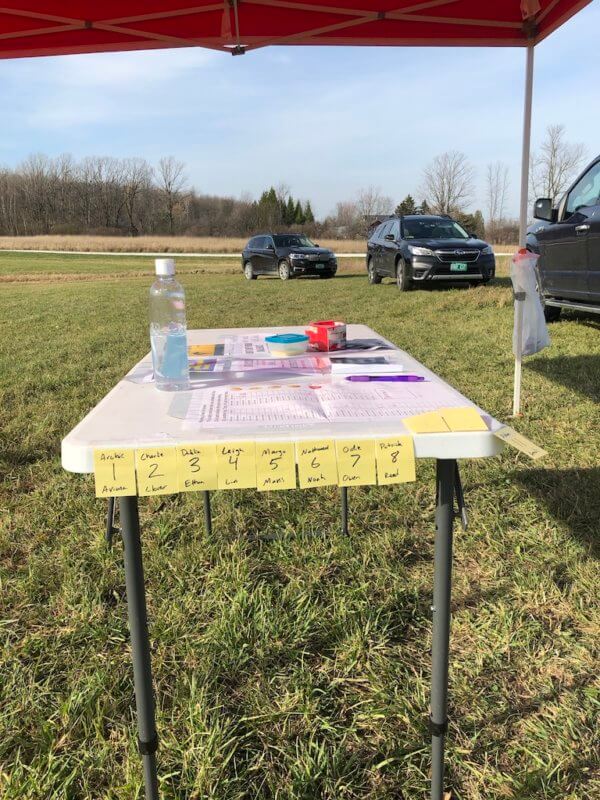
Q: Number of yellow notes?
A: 11